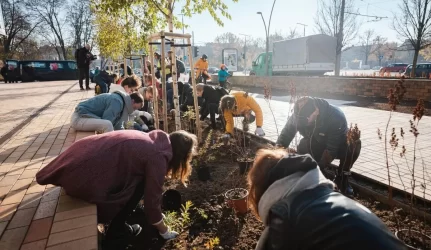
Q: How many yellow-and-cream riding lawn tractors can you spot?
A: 0